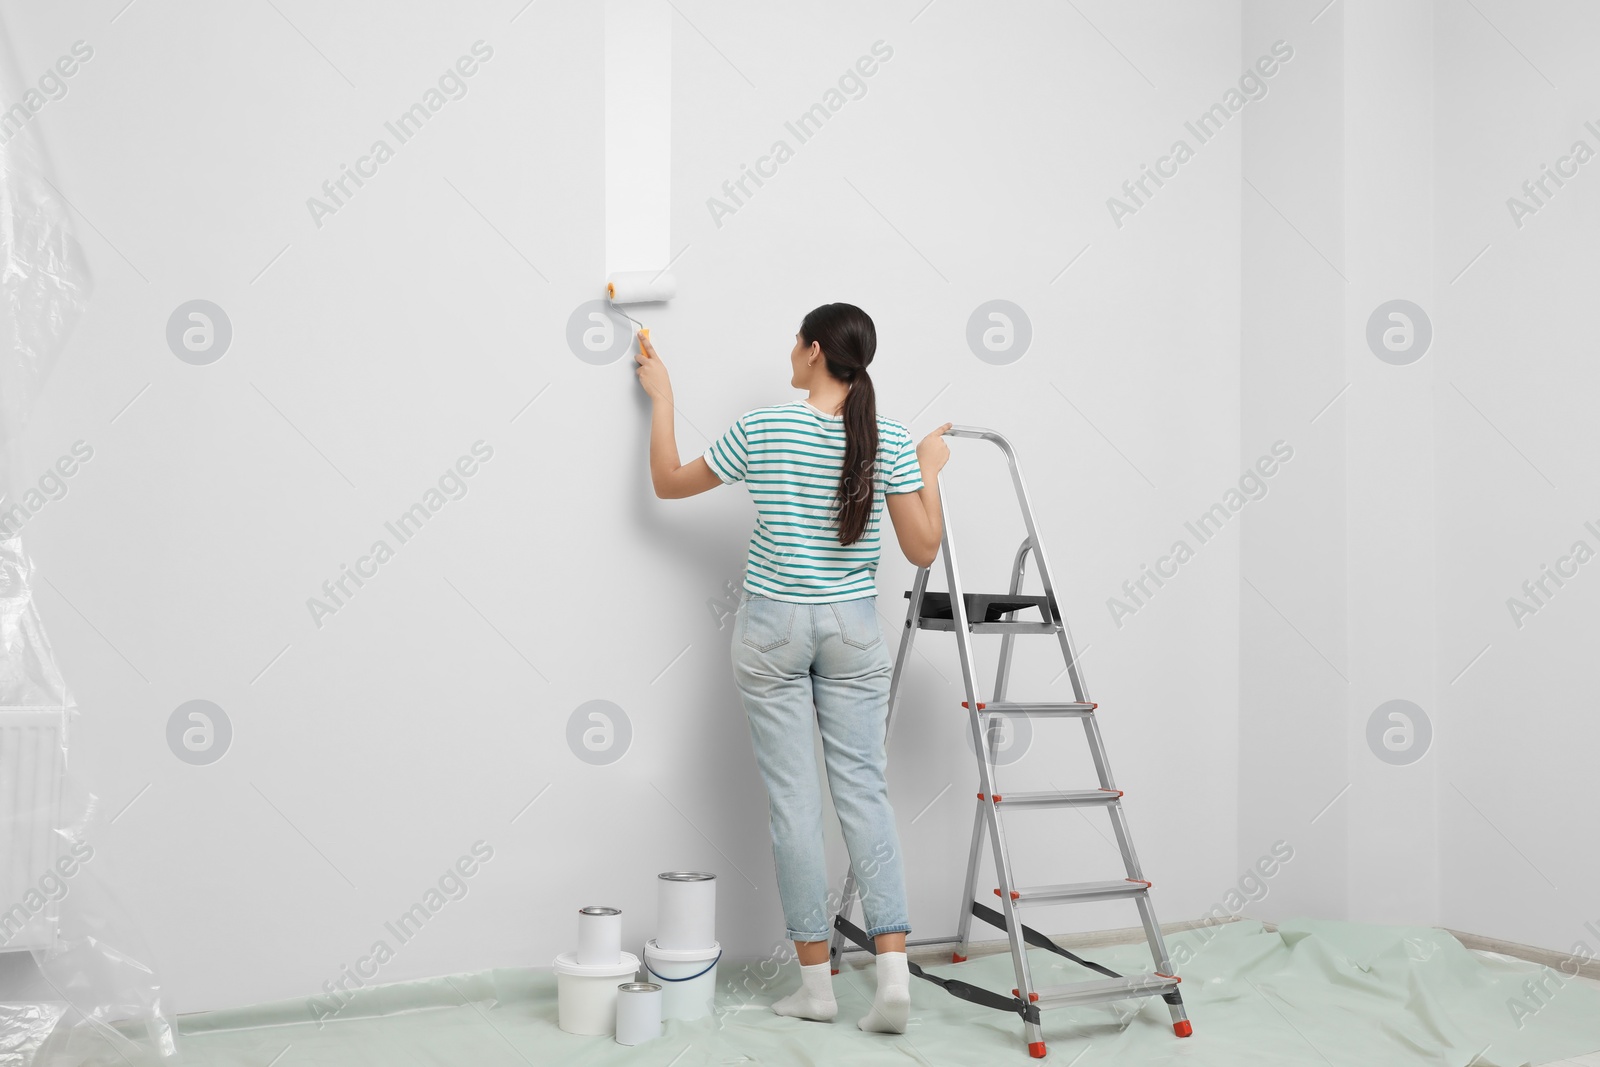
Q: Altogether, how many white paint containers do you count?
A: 5